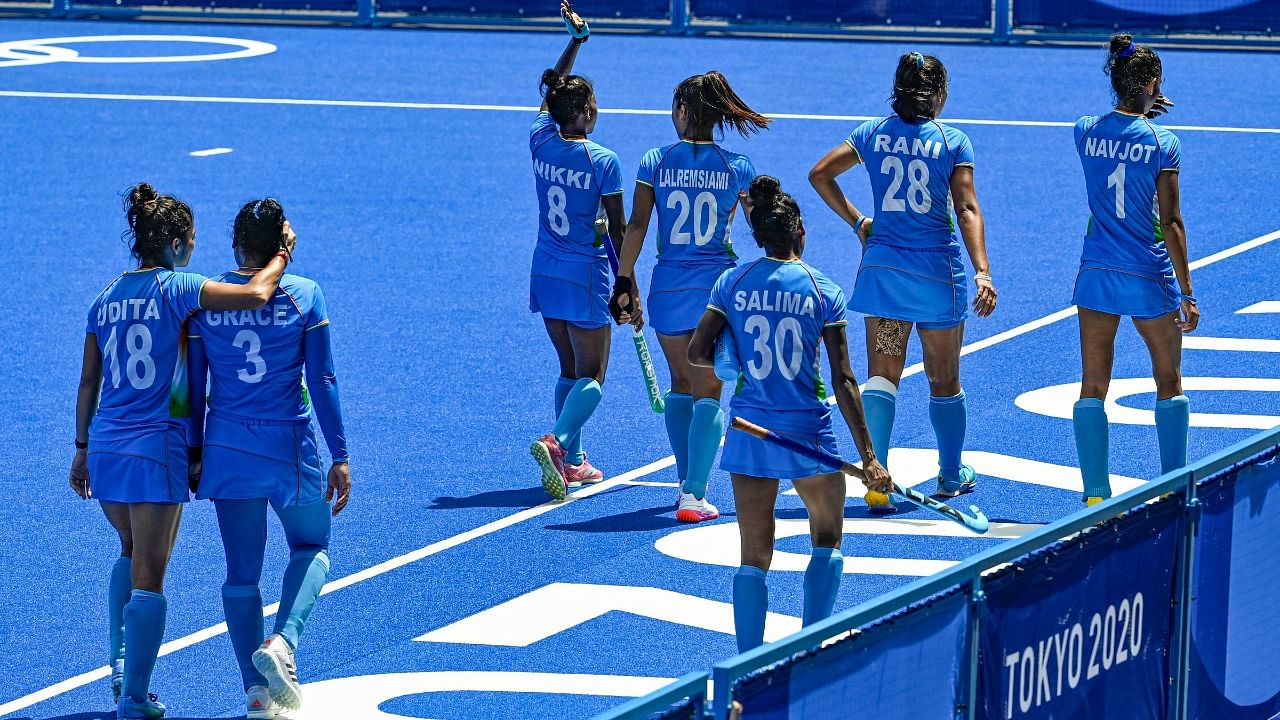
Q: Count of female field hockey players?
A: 7